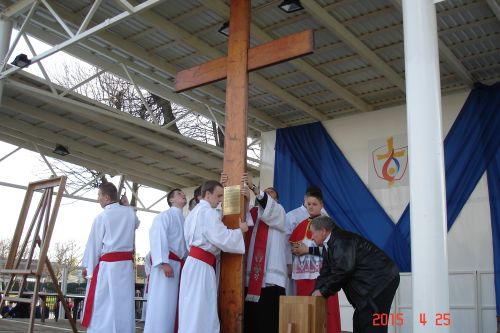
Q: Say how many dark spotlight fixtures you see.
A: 4